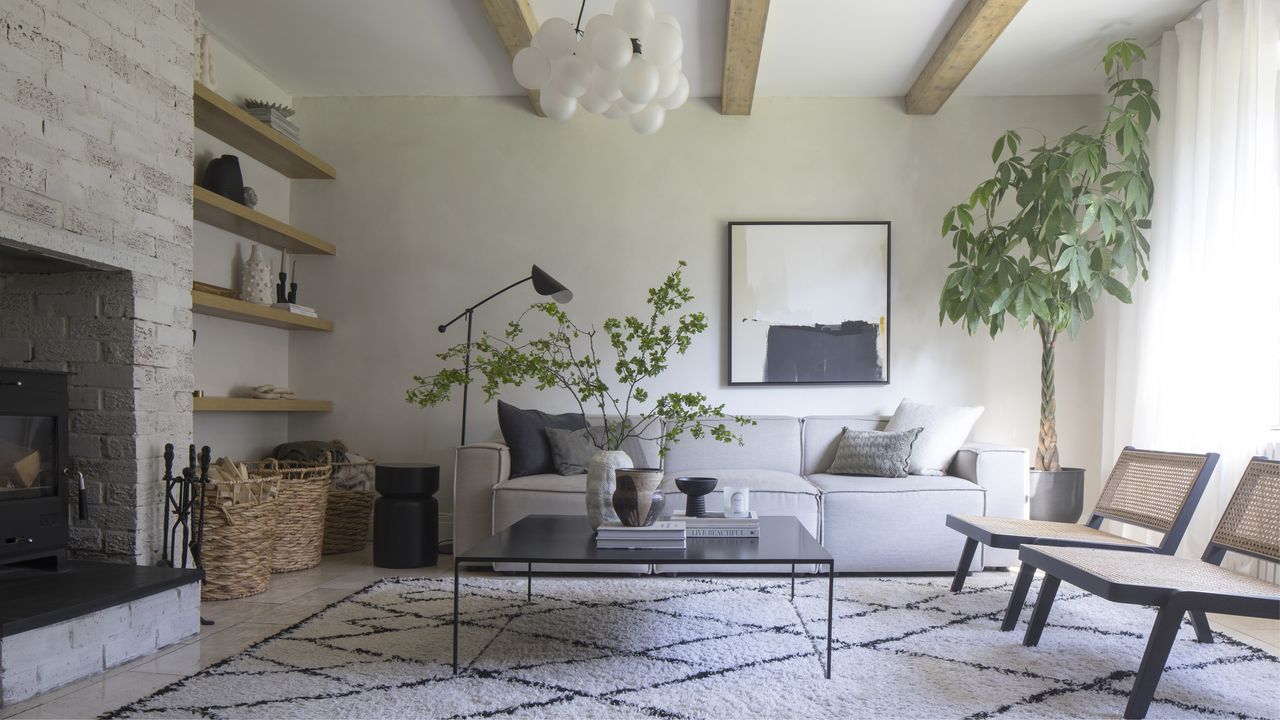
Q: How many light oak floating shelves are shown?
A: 4